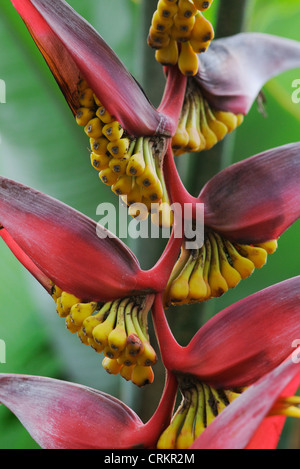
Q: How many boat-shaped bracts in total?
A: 7